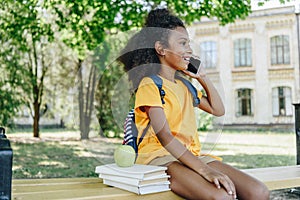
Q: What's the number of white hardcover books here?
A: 3